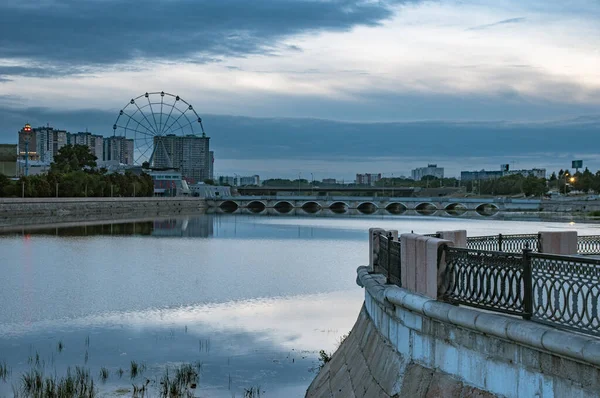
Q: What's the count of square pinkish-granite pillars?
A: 5